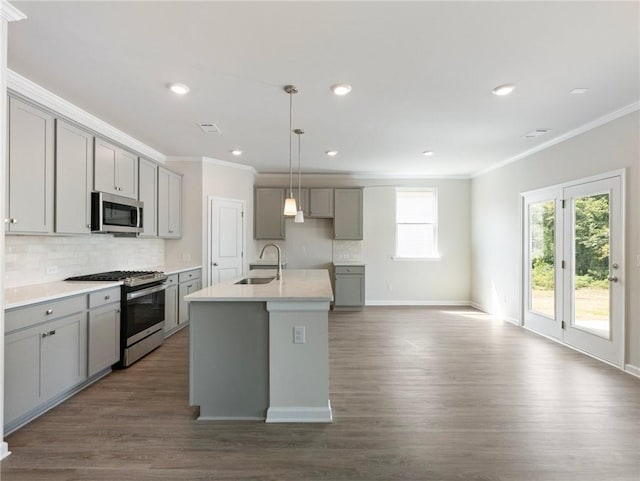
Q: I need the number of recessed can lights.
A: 6